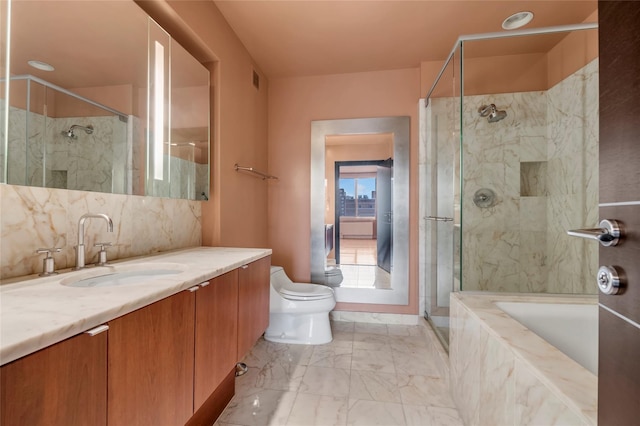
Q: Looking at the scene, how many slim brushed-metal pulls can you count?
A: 4